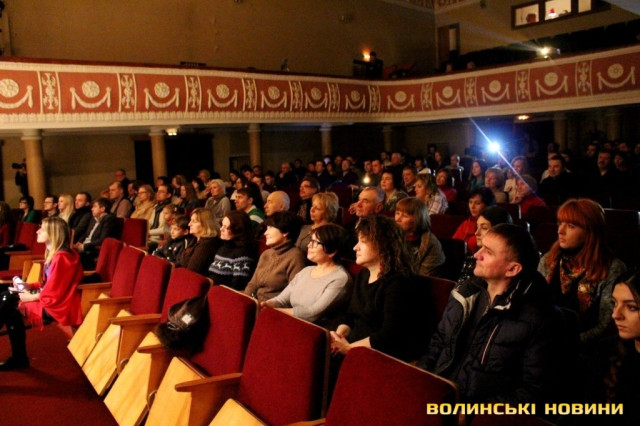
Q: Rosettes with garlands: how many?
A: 12